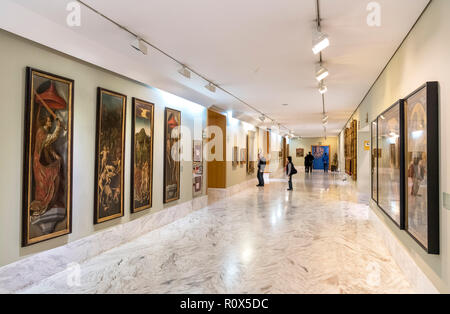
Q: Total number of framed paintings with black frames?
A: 7